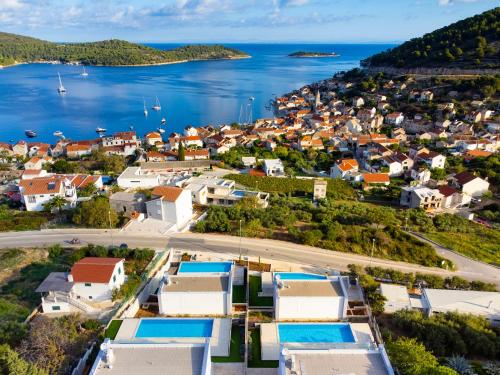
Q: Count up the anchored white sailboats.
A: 4